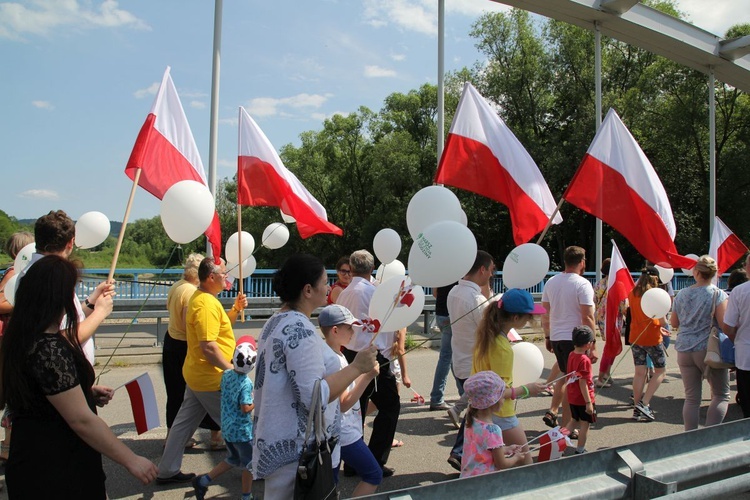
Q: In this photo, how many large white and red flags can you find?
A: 6